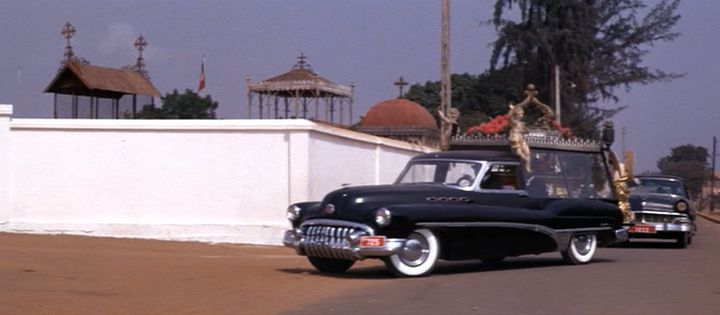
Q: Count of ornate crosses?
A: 4